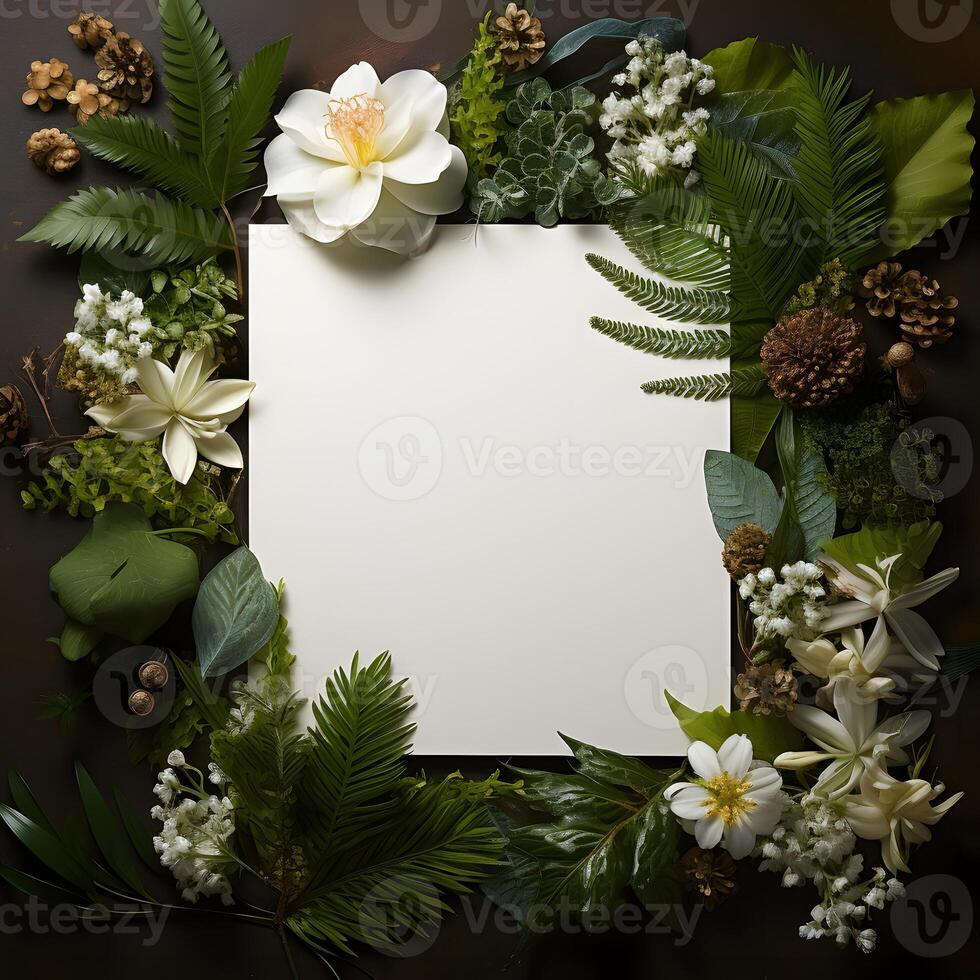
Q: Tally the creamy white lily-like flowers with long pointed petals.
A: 5